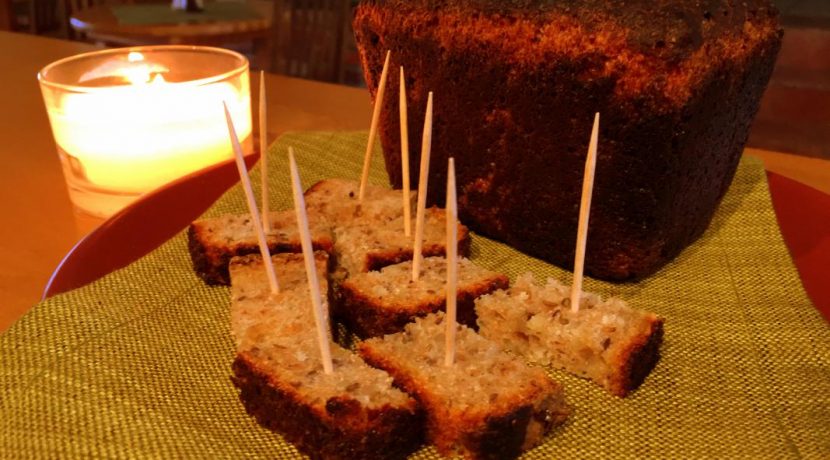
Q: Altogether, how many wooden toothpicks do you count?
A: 8